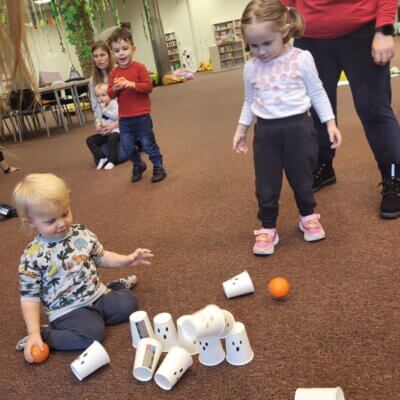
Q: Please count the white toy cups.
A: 12